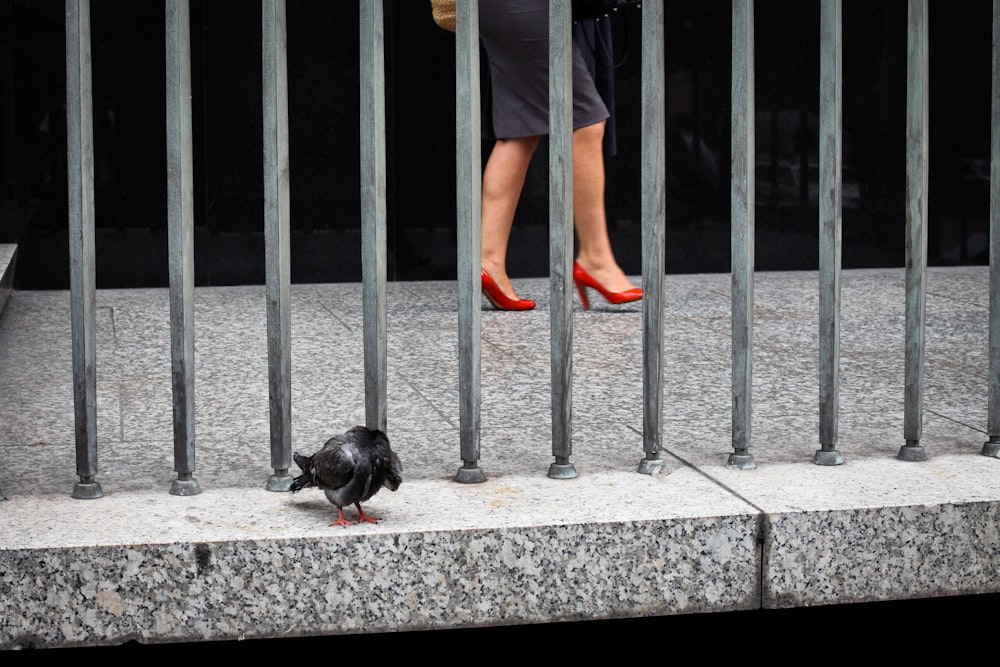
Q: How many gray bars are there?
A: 11